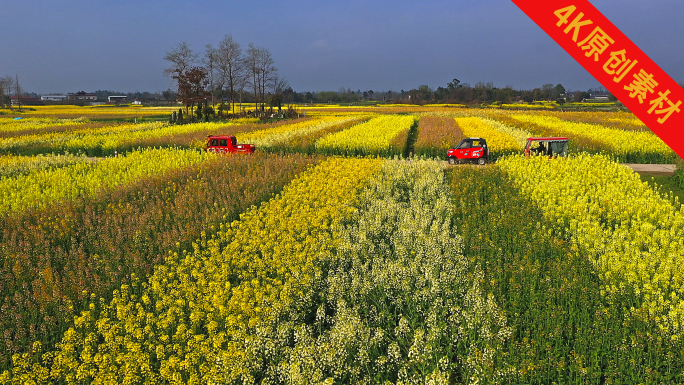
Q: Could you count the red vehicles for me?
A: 3